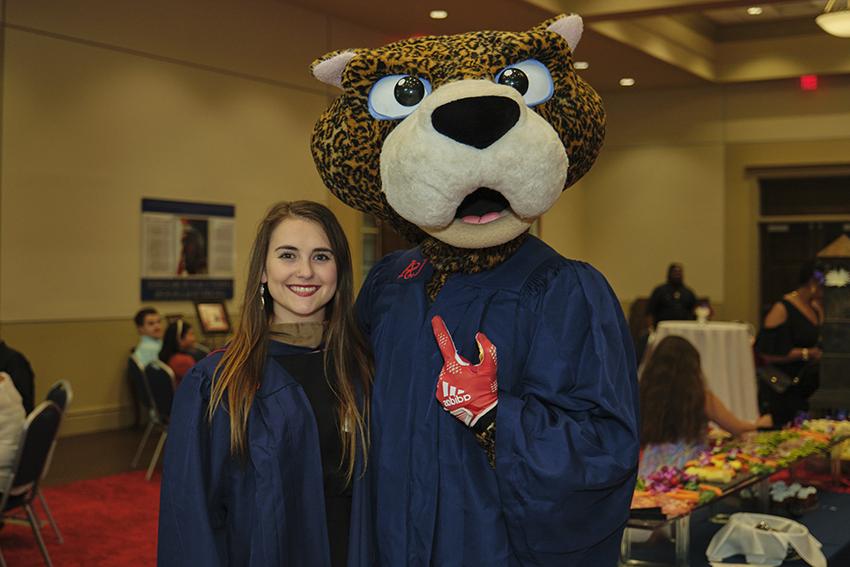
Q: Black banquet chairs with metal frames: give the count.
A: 4